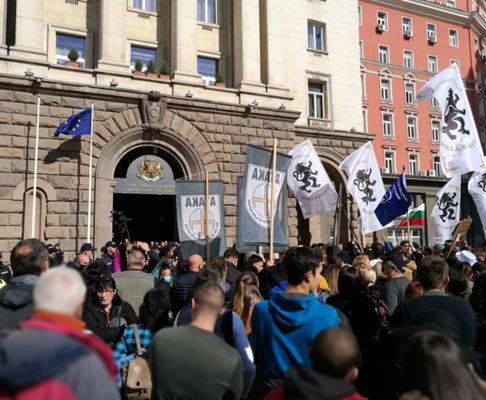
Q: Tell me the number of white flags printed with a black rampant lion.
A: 5